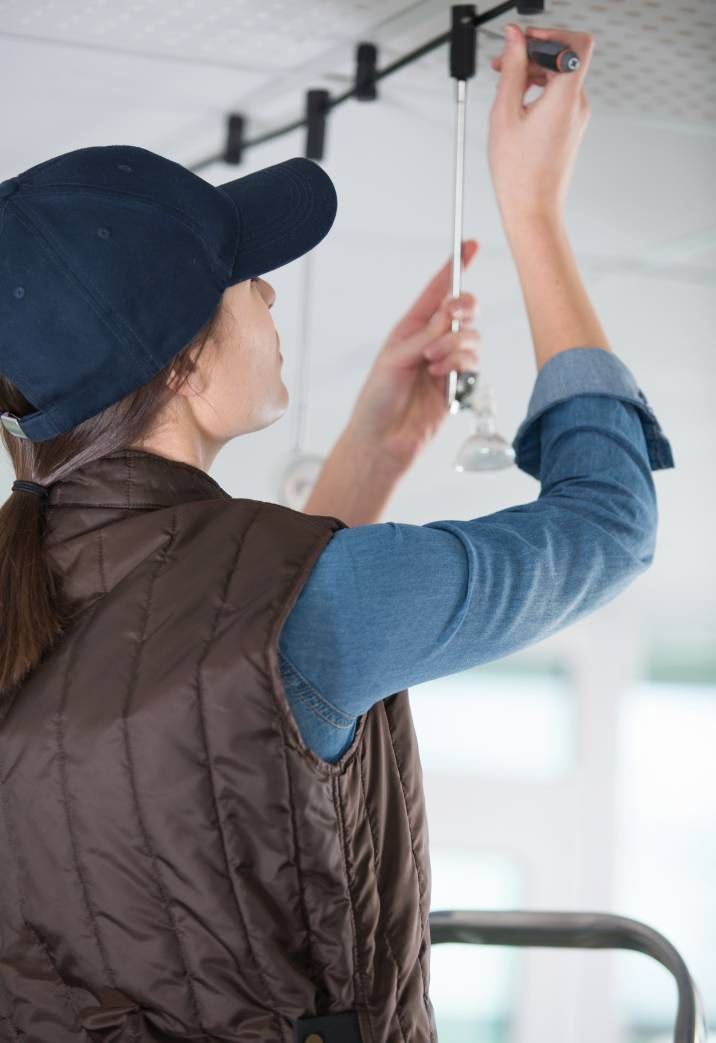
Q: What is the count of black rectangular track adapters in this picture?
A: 5